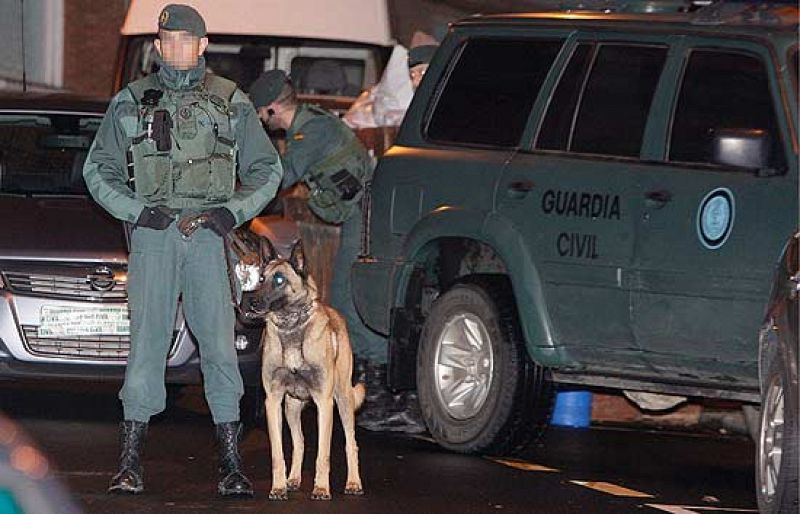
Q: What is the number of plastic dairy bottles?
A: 0